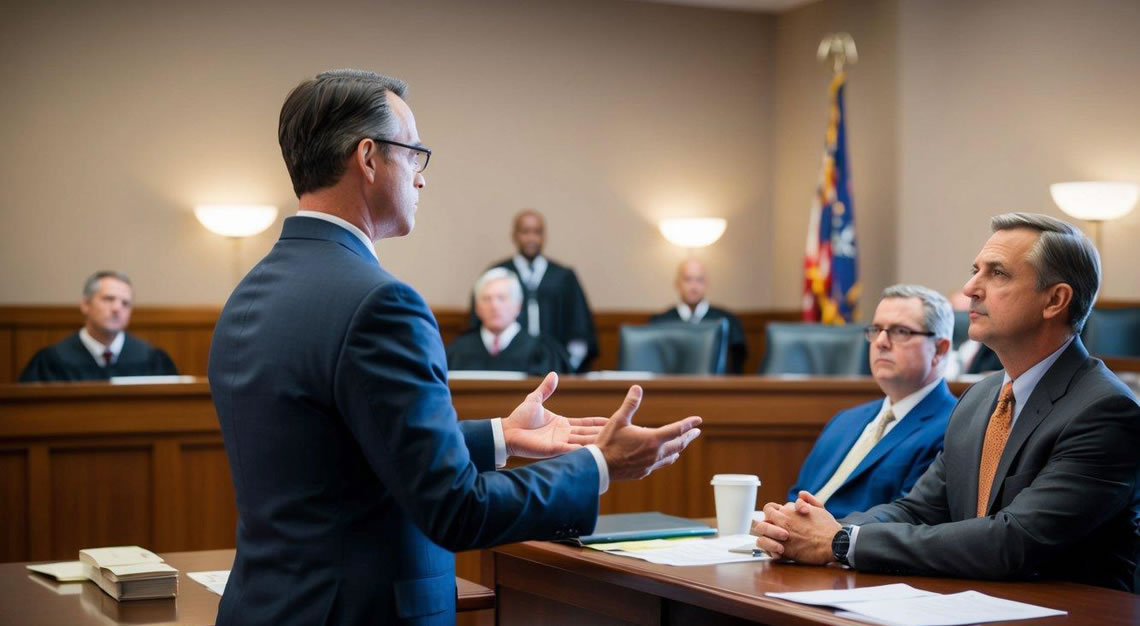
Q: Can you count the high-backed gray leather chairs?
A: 3